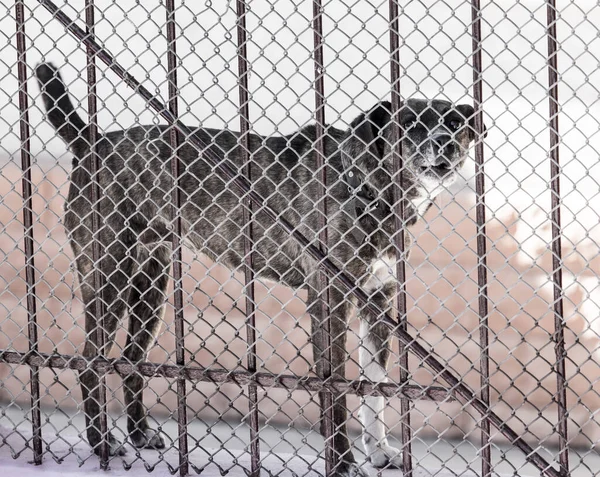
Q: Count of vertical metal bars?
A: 8